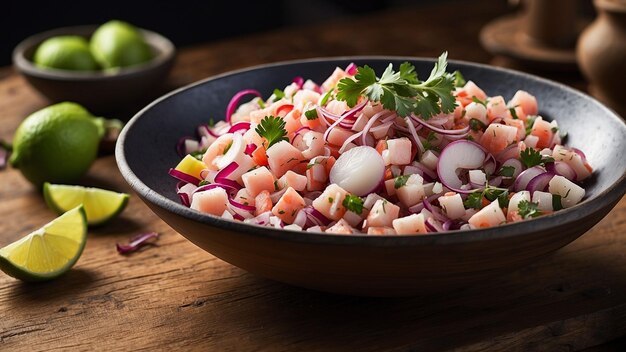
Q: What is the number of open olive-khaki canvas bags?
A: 0